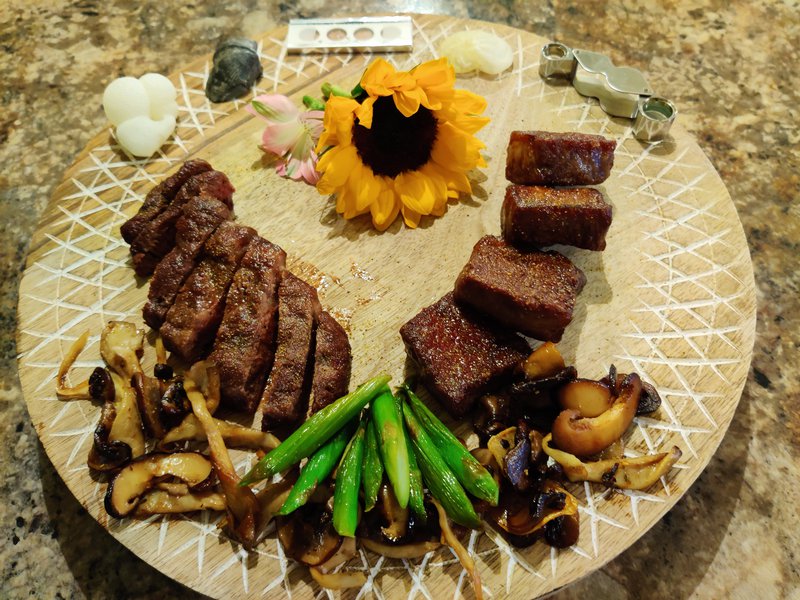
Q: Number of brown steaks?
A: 11